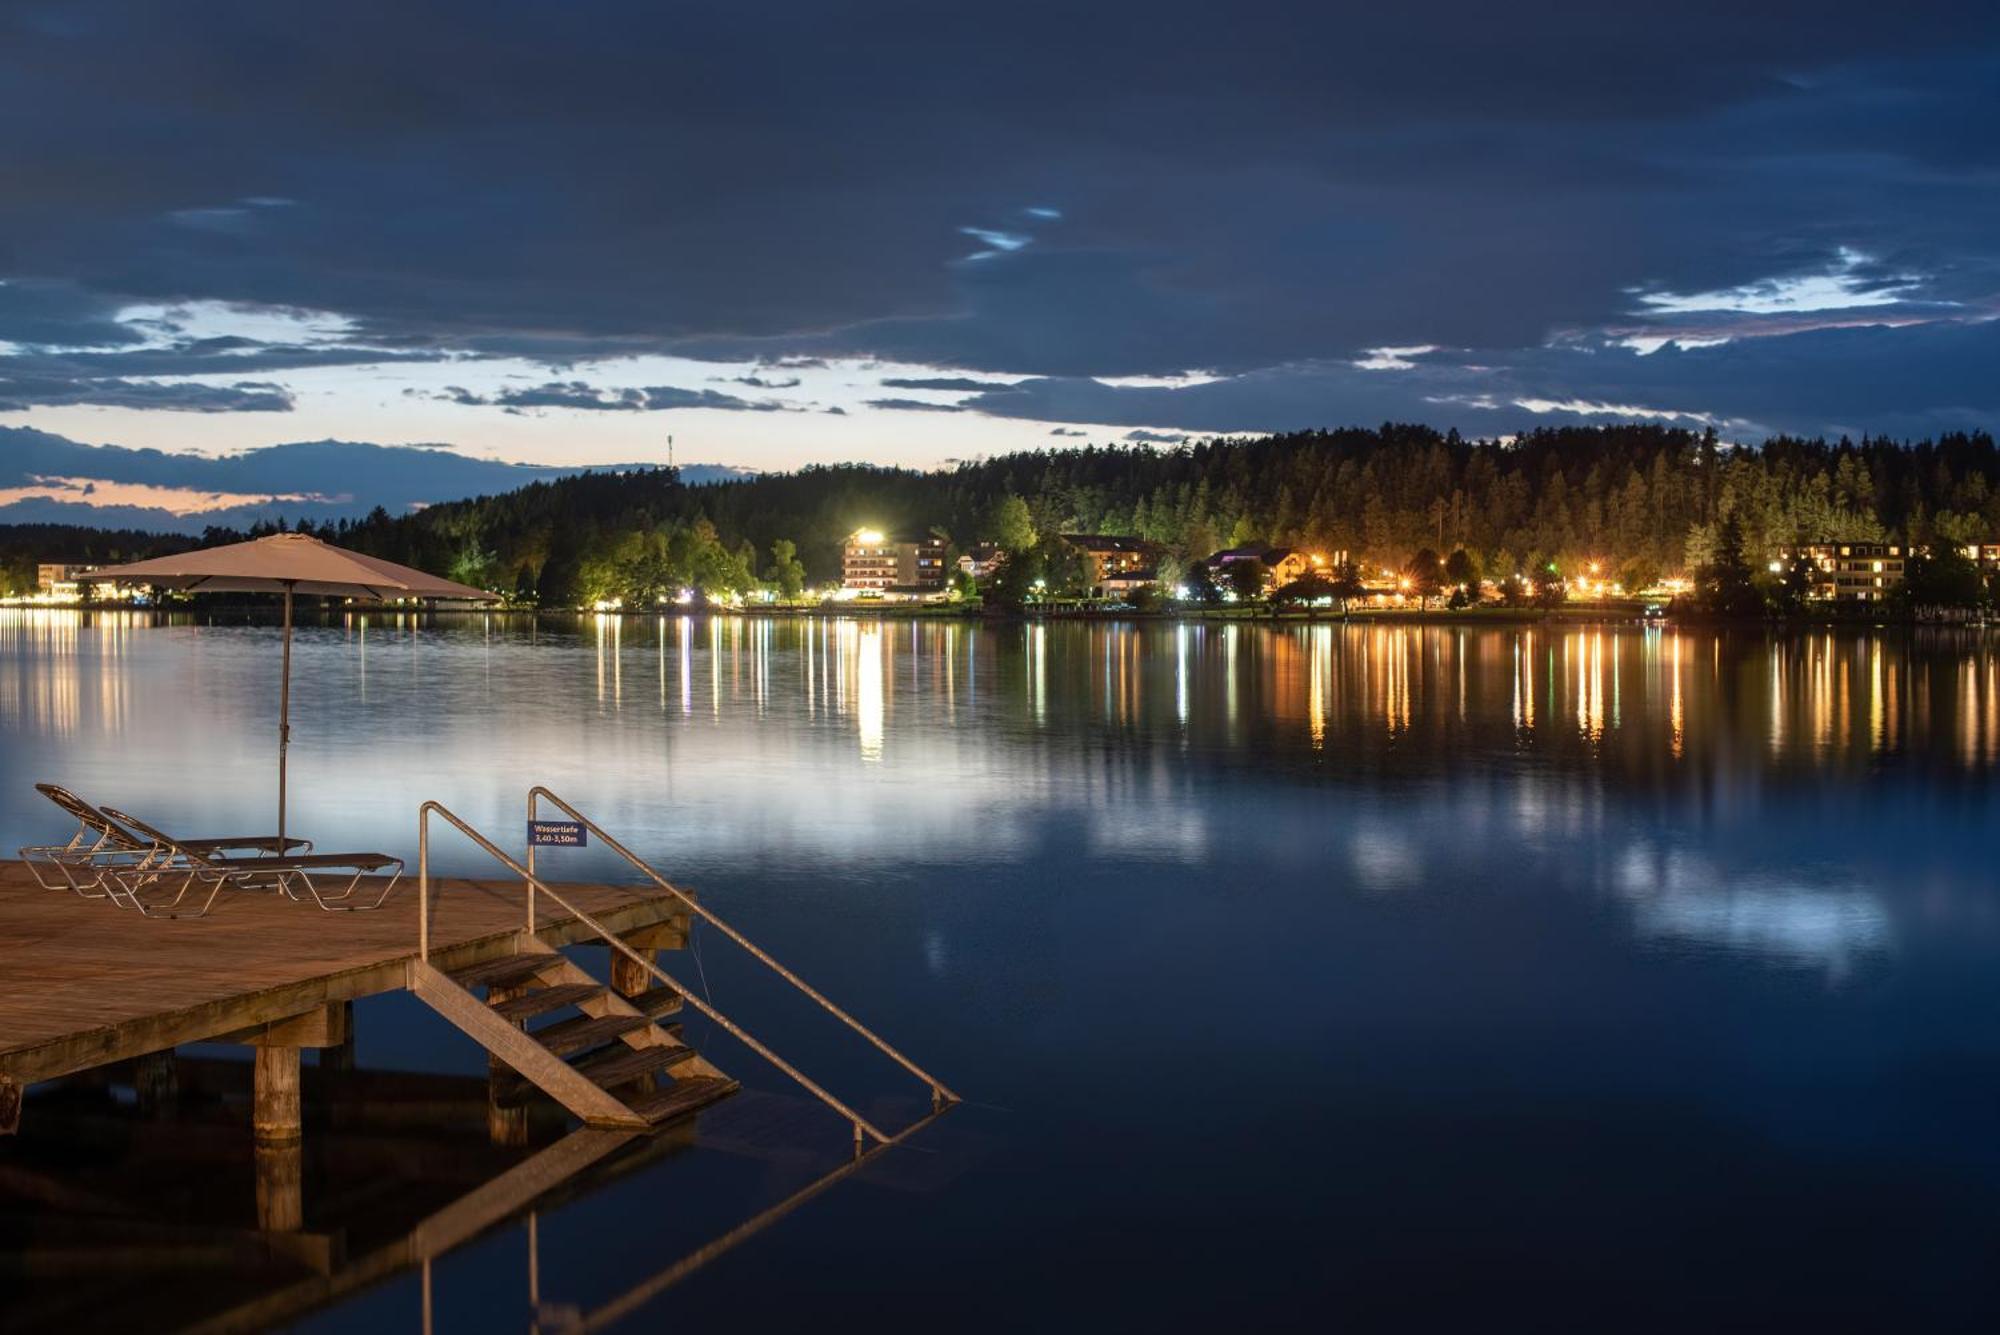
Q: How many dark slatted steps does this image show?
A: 5